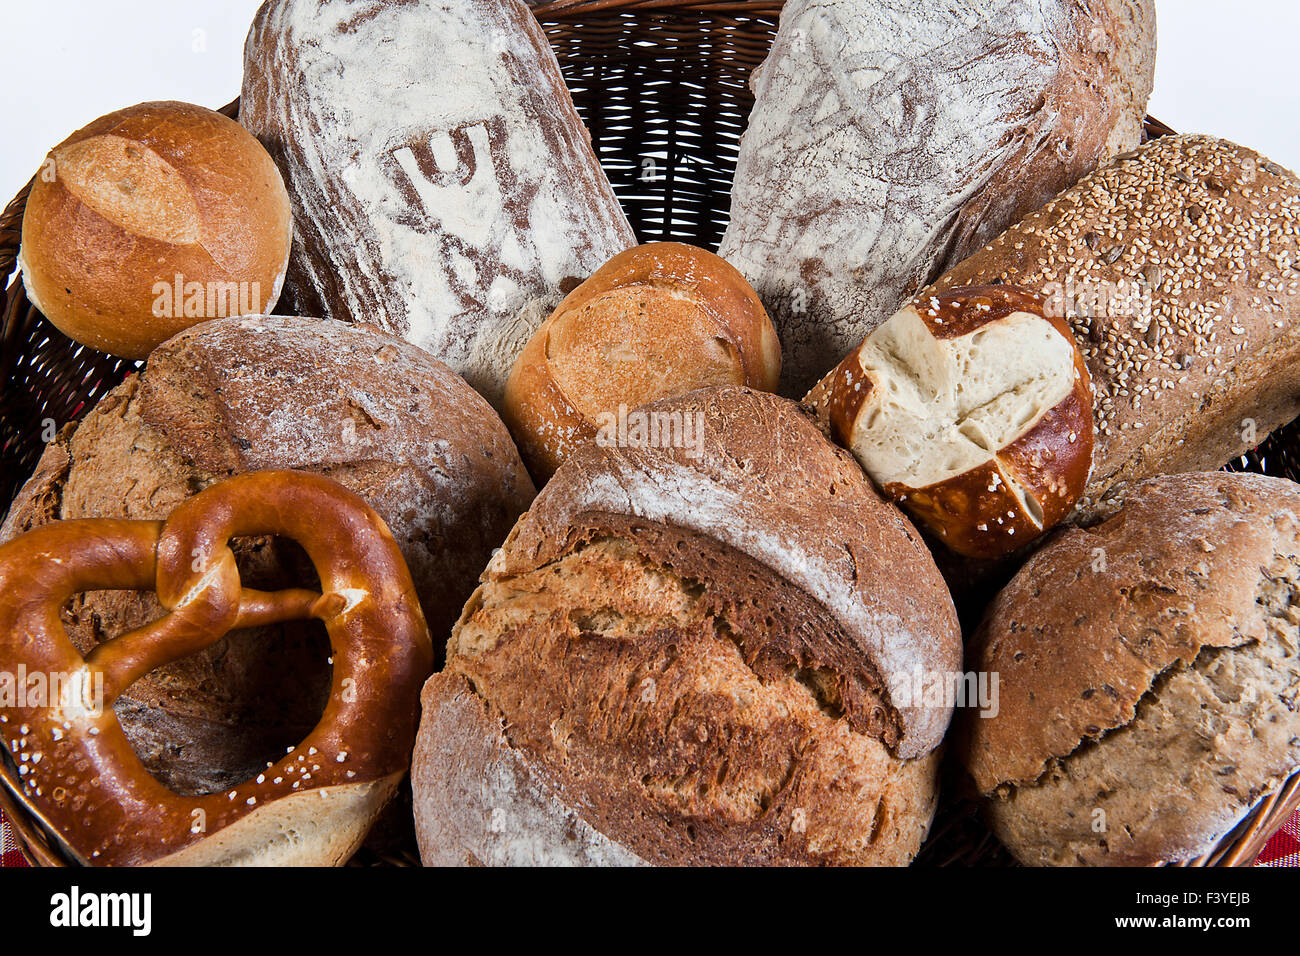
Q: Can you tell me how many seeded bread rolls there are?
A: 1